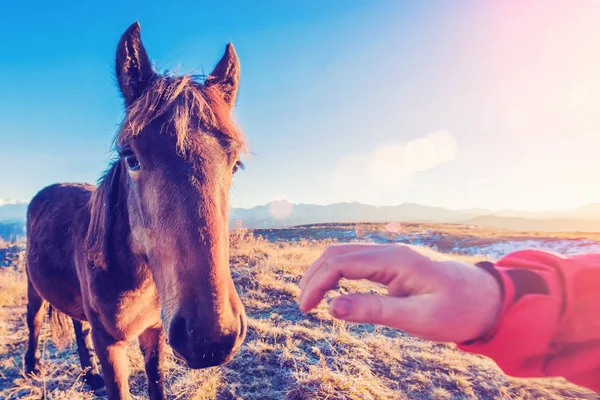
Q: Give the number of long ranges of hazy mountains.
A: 1